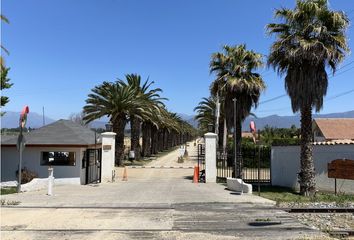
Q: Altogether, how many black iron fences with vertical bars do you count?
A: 2